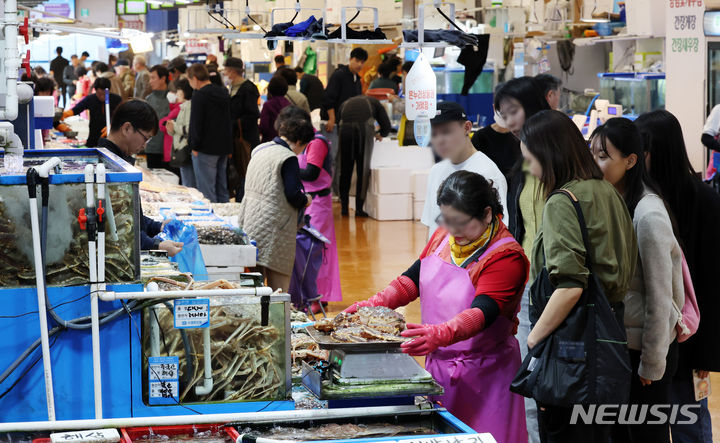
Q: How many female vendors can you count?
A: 2